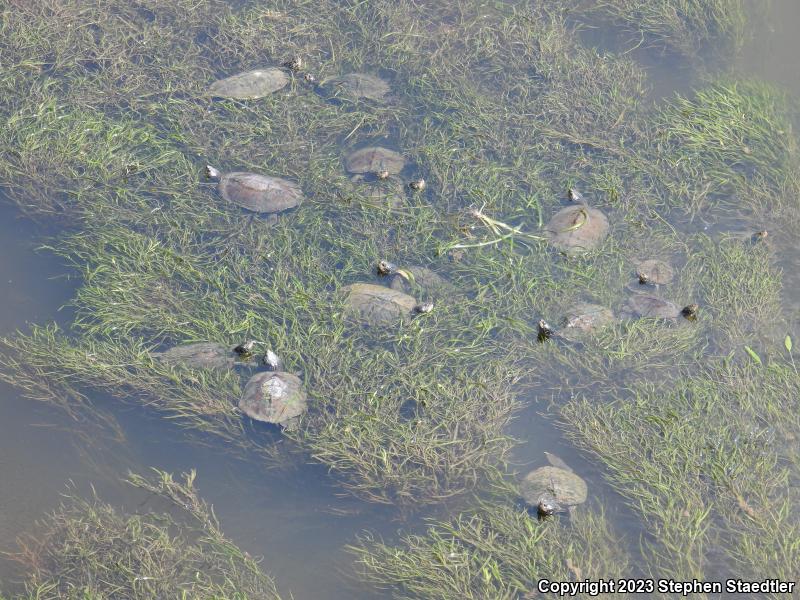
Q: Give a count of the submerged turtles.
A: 15